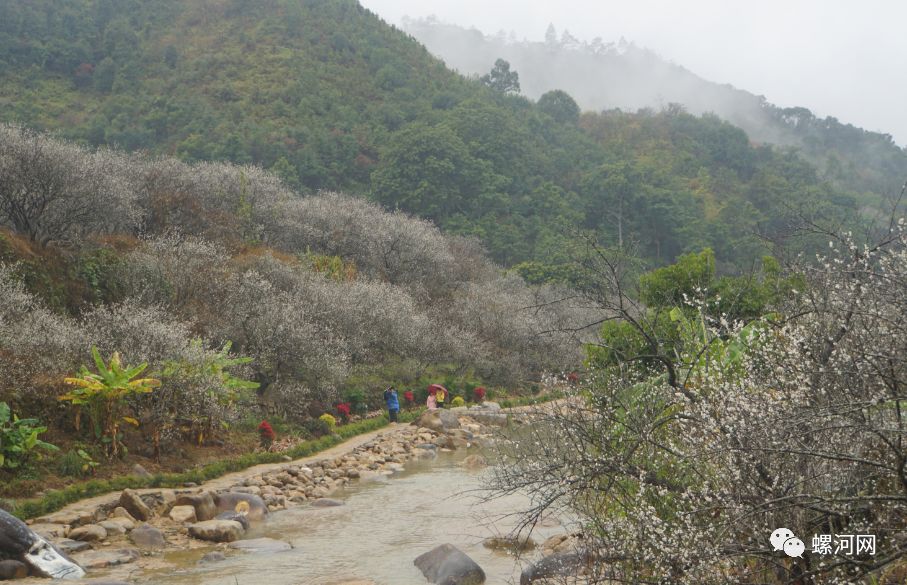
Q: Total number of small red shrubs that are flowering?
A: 5